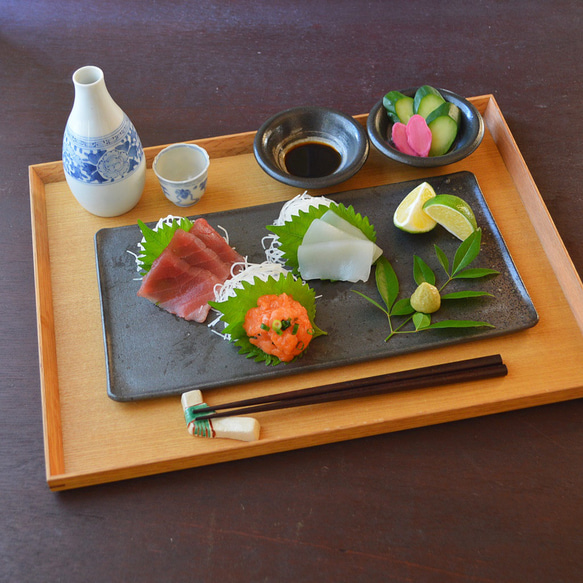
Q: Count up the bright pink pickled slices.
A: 2